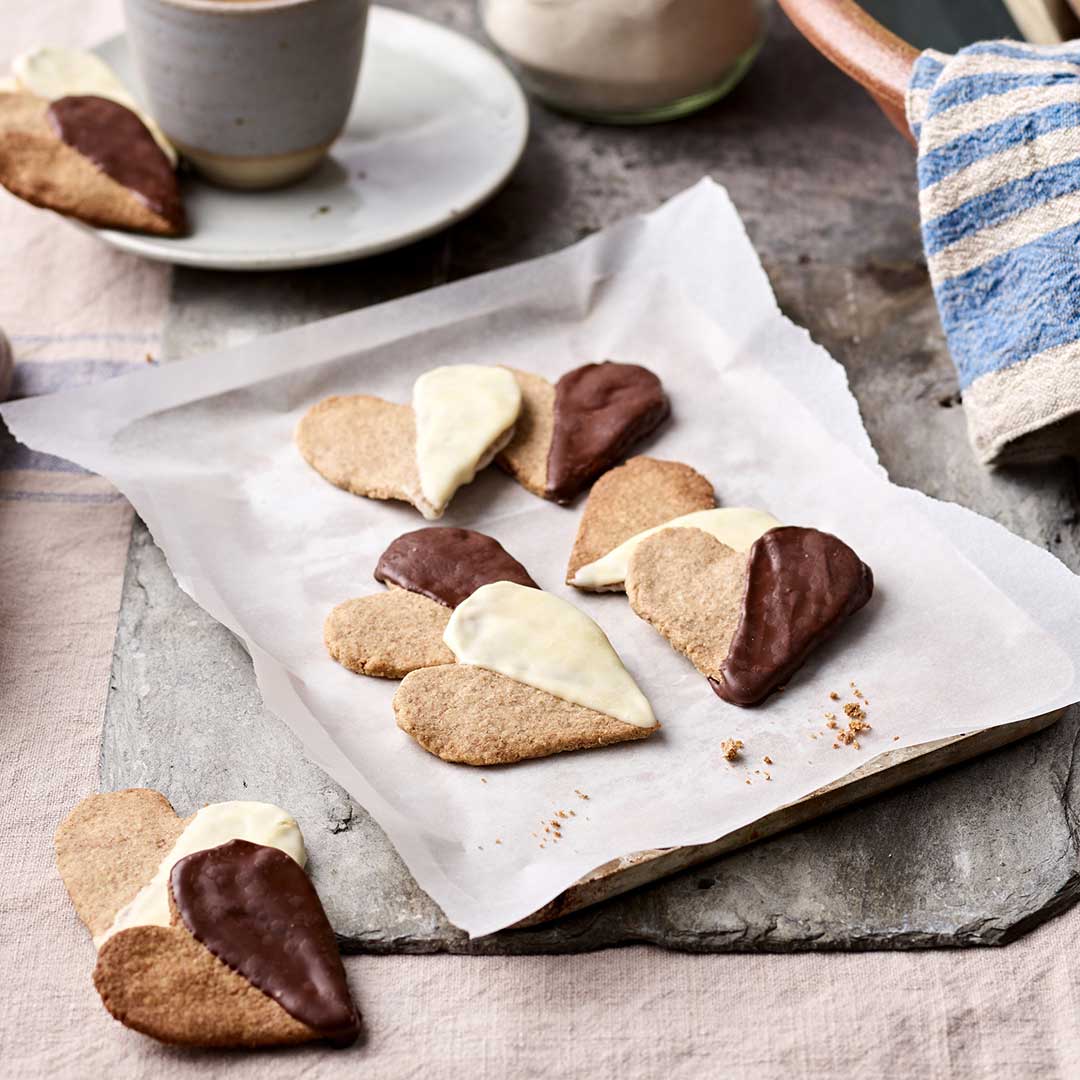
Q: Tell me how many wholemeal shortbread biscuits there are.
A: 10